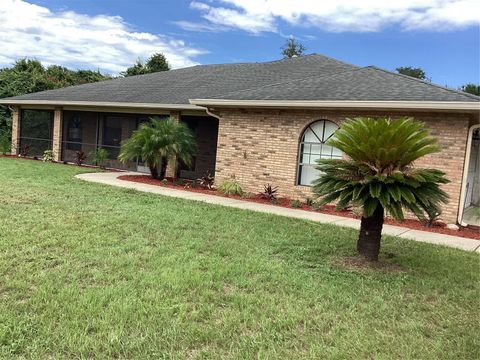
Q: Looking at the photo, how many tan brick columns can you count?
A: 3